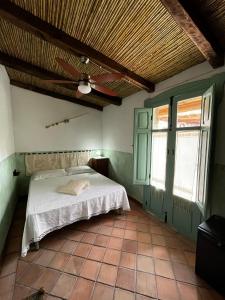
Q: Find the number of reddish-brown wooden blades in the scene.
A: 5